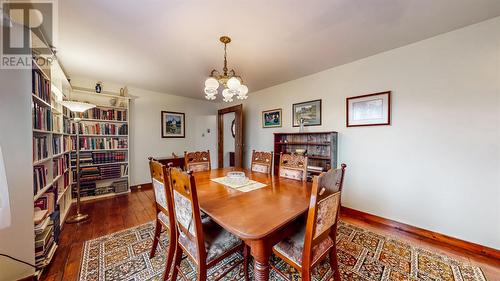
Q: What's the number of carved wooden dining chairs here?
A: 6